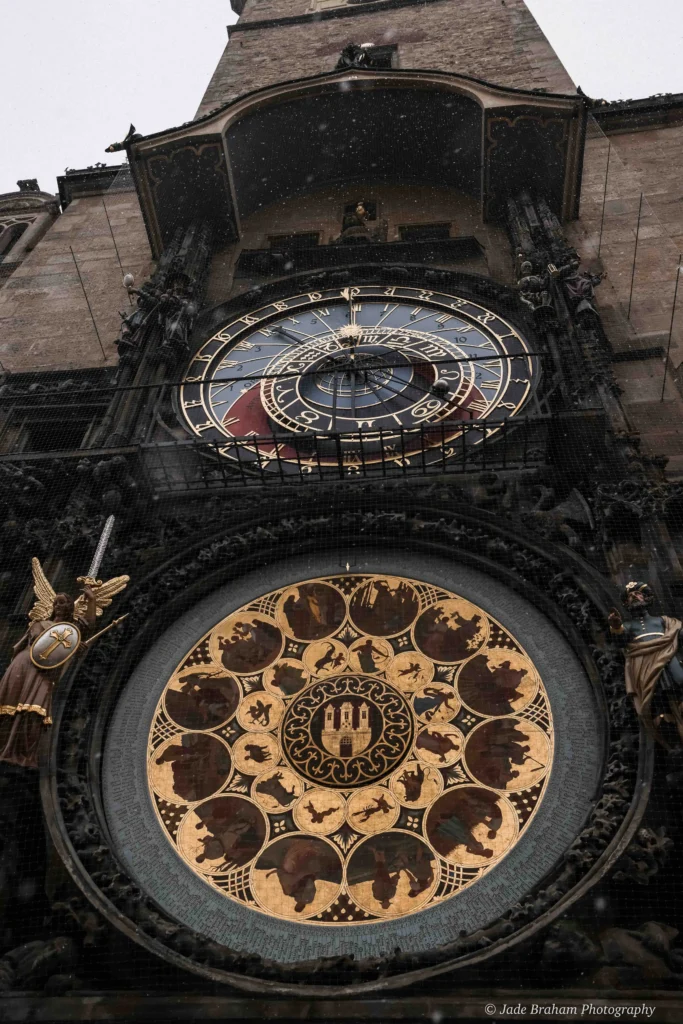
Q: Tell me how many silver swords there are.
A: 1